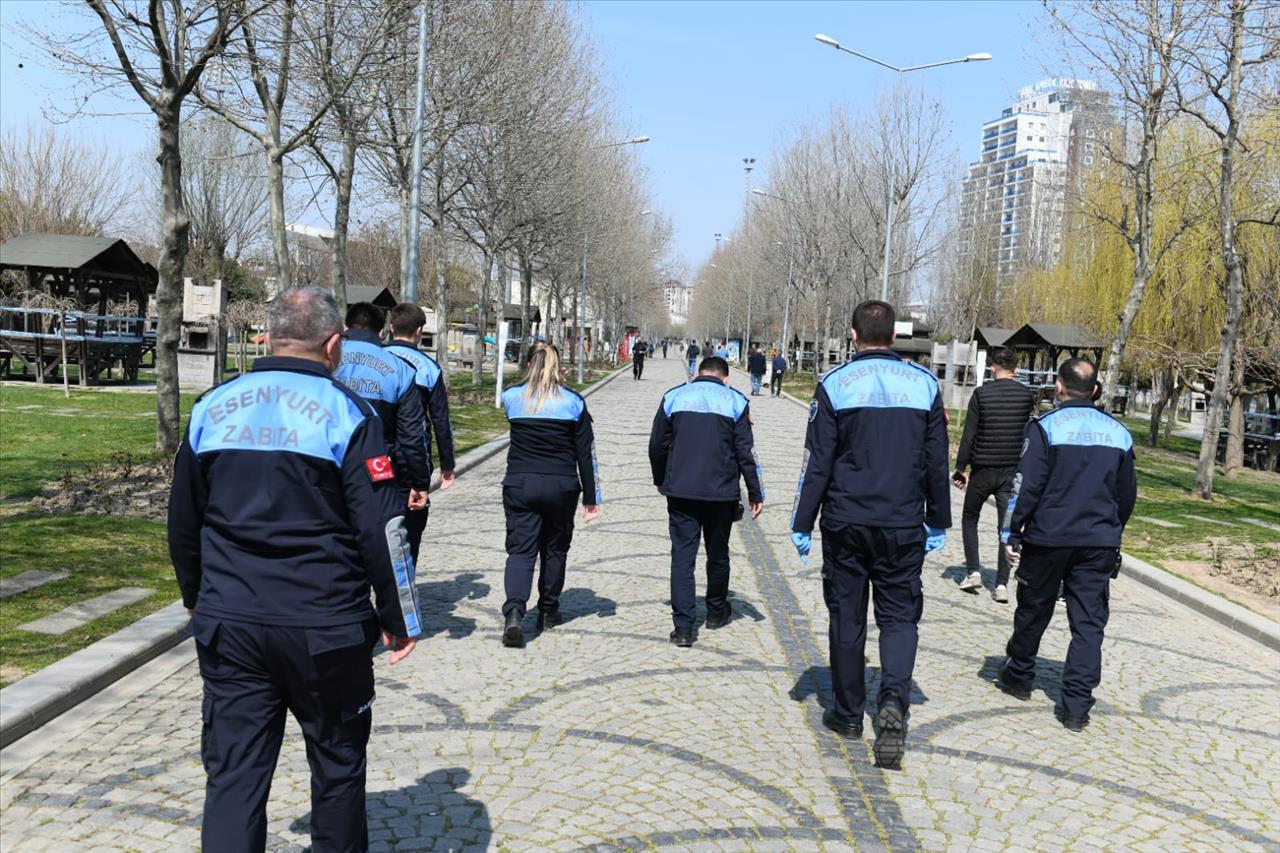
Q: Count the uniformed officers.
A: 7